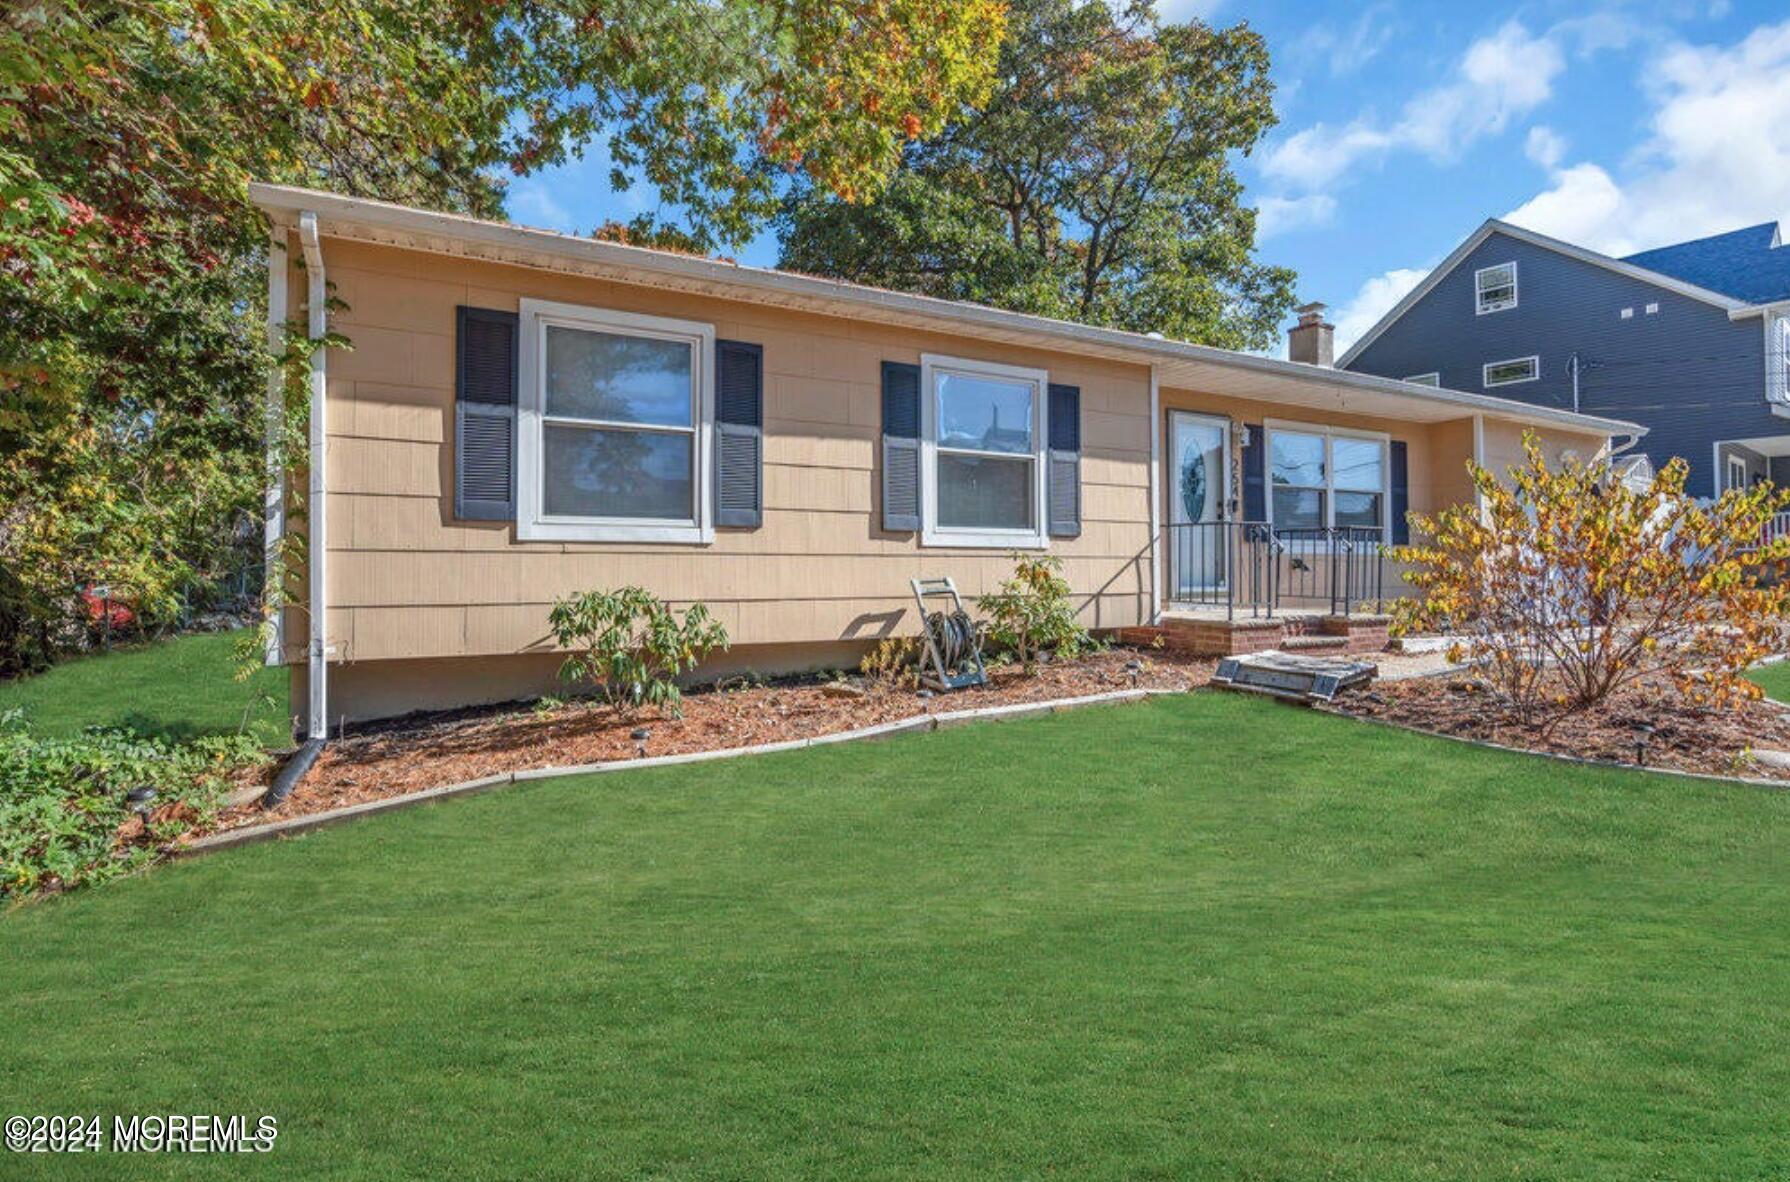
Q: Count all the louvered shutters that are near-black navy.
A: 6